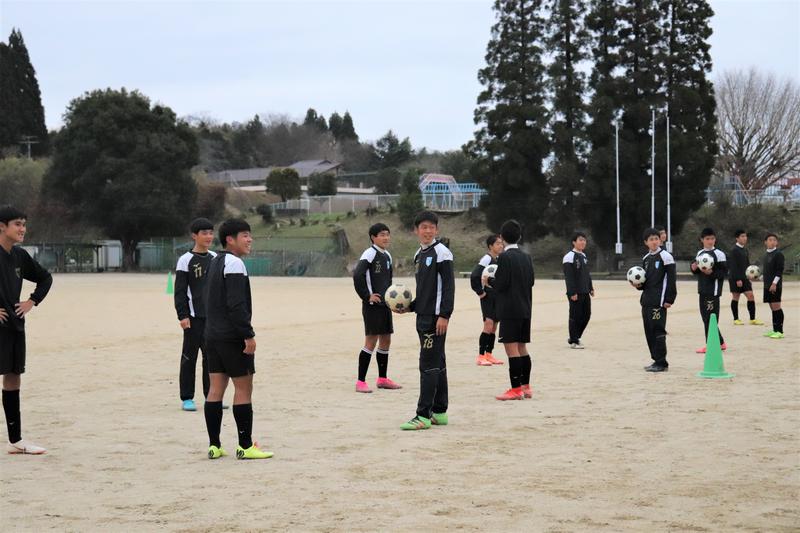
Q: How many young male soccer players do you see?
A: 13